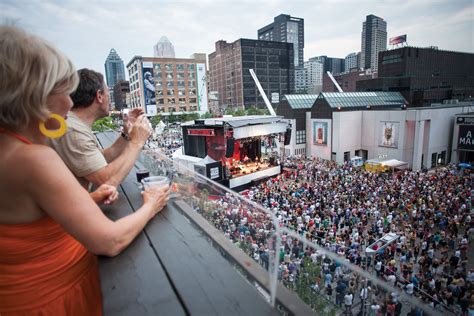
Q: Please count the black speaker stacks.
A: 2